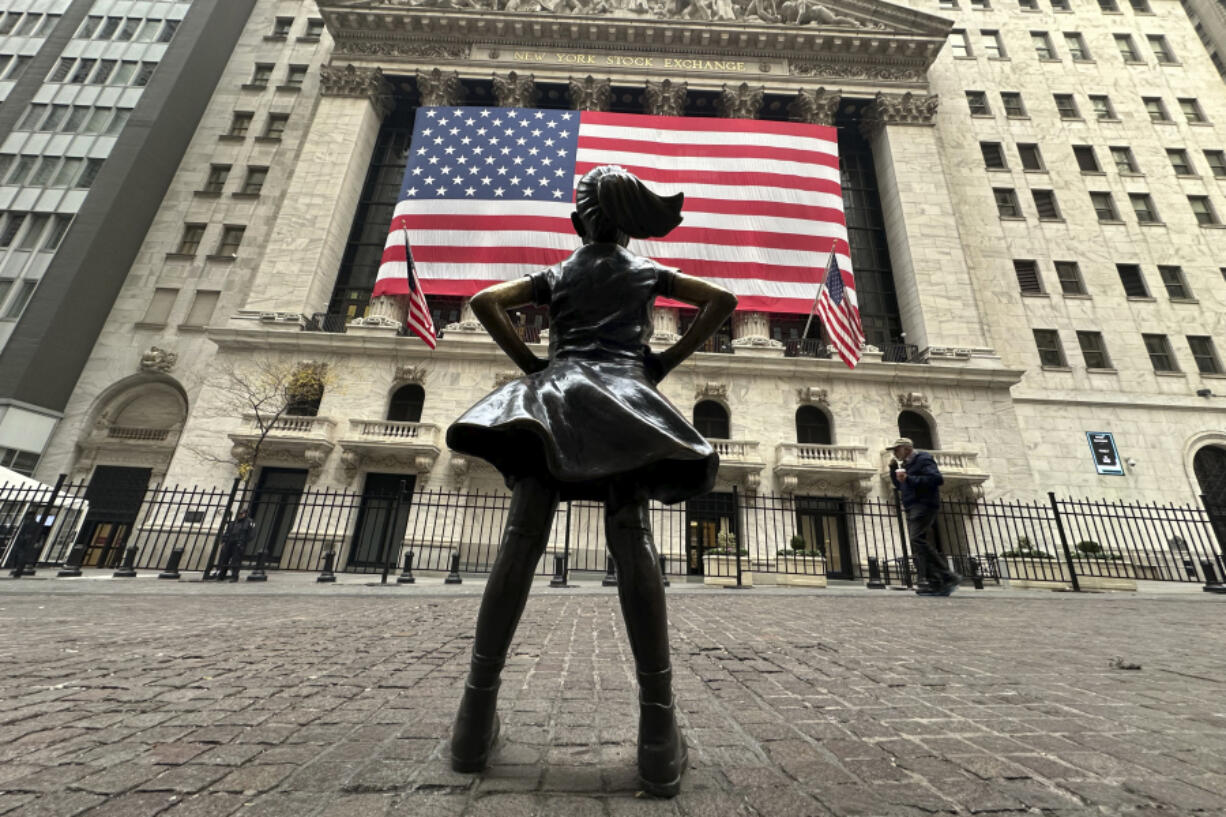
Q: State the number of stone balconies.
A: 5